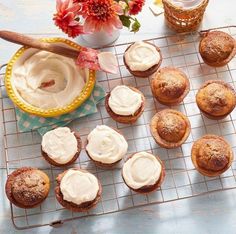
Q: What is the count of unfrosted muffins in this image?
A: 6